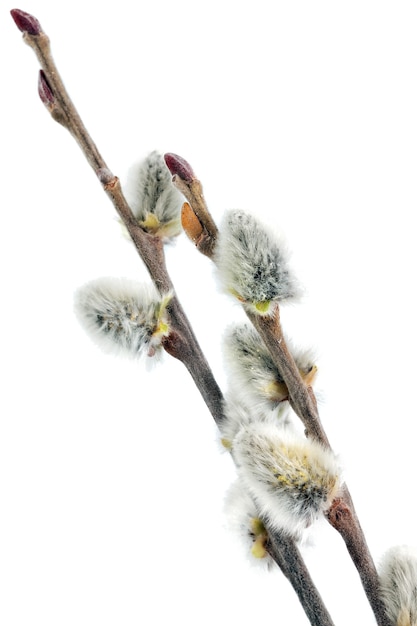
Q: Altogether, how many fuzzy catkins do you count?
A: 8